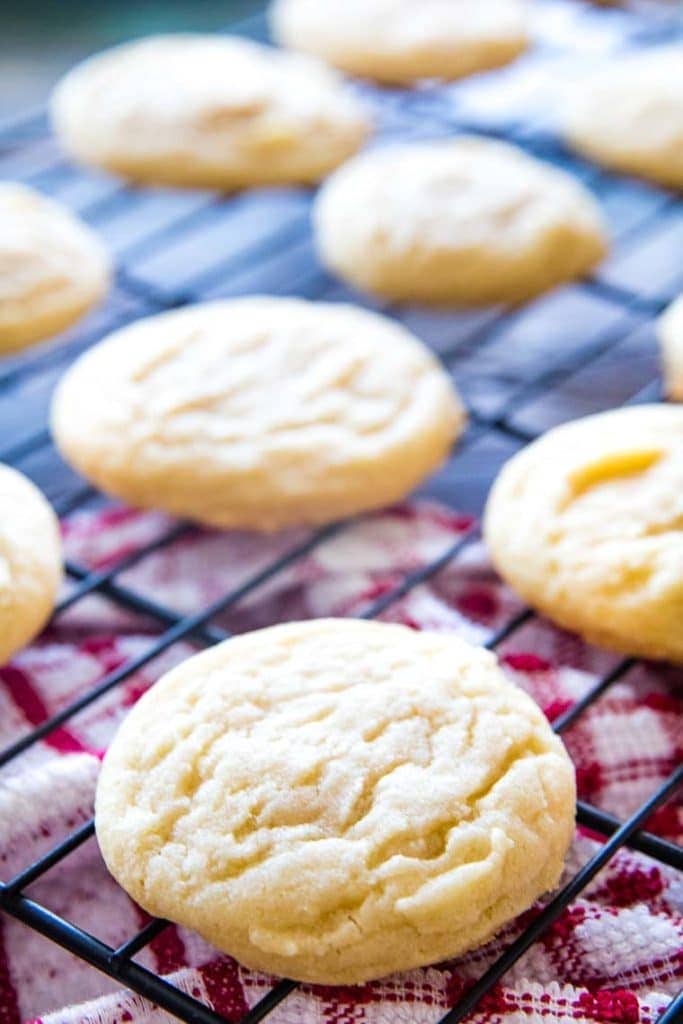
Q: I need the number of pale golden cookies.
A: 10